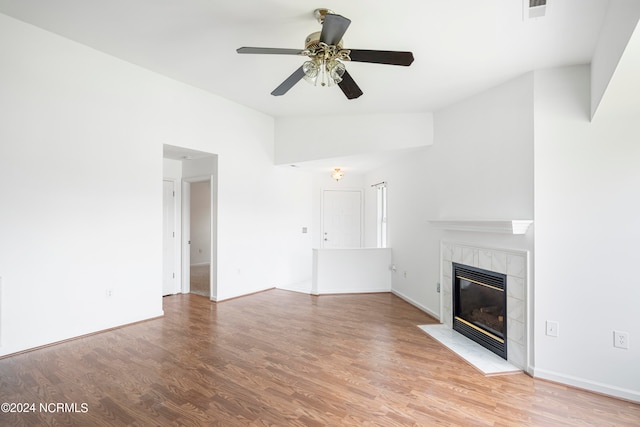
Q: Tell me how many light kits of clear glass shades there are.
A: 1